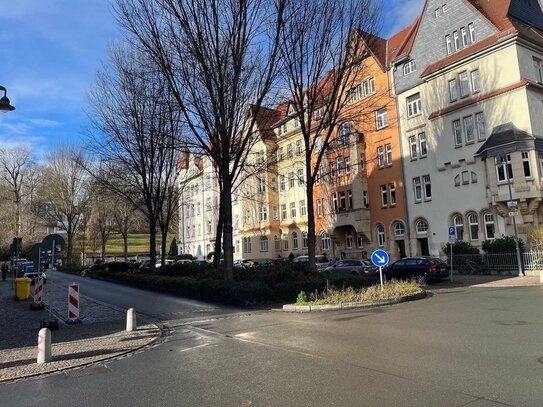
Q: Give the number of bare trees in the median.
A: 5